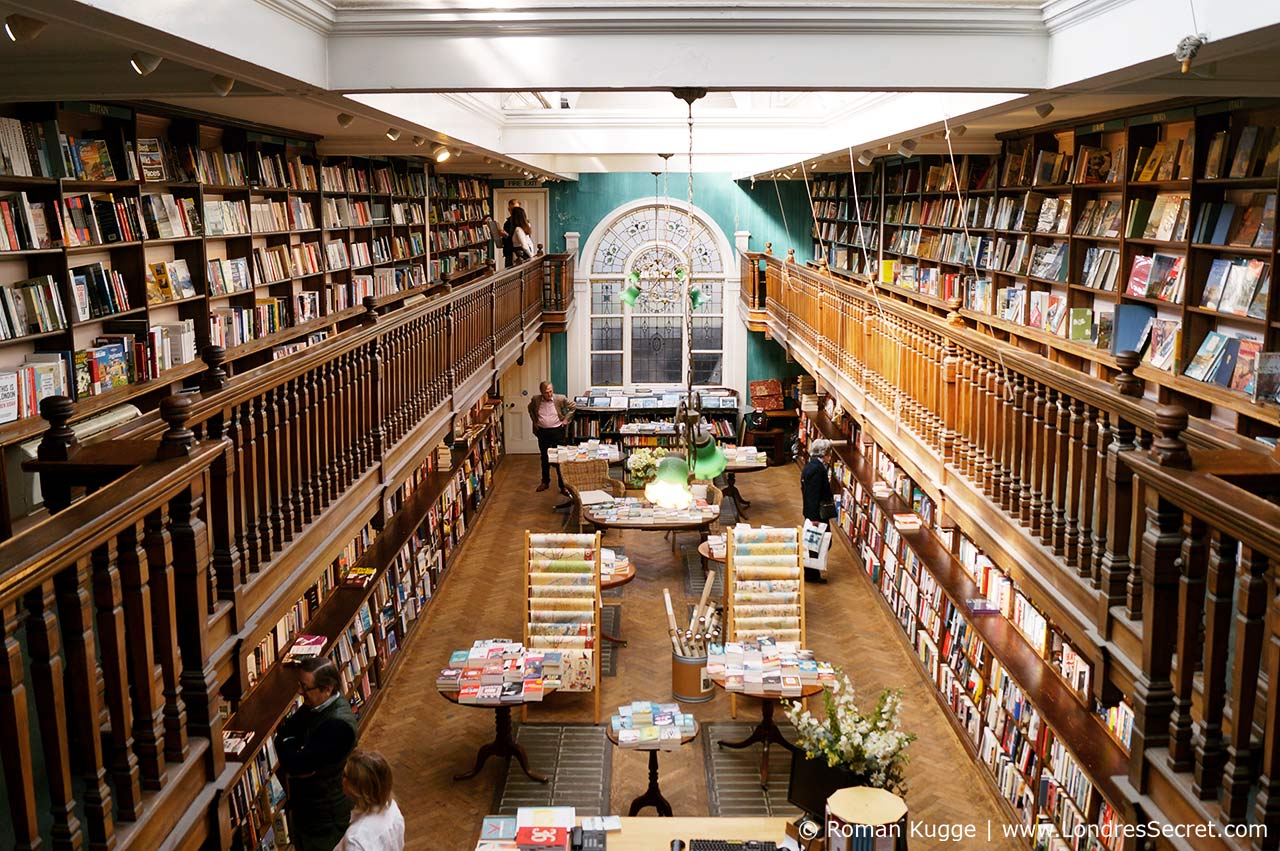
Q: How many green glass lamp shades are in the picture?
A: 6